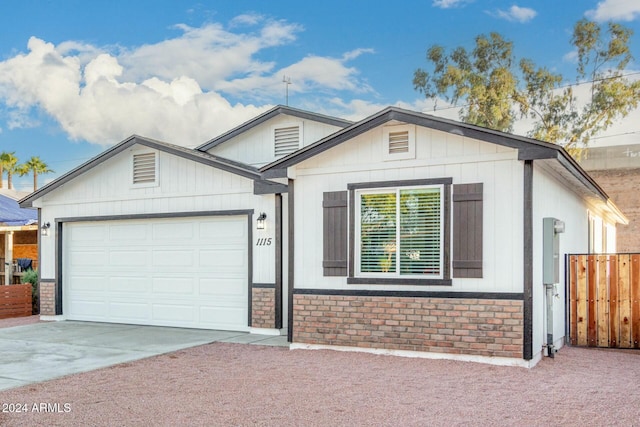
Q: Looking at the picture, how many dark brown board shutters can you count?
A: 2